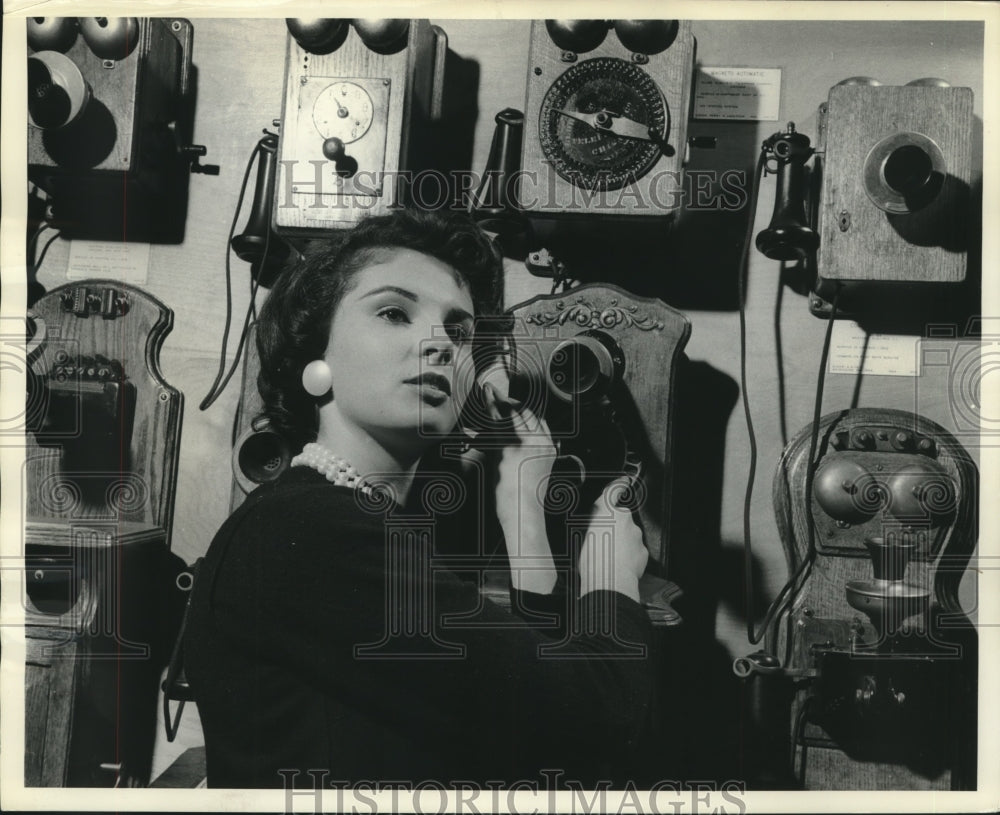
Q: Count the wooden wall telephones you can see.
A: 8